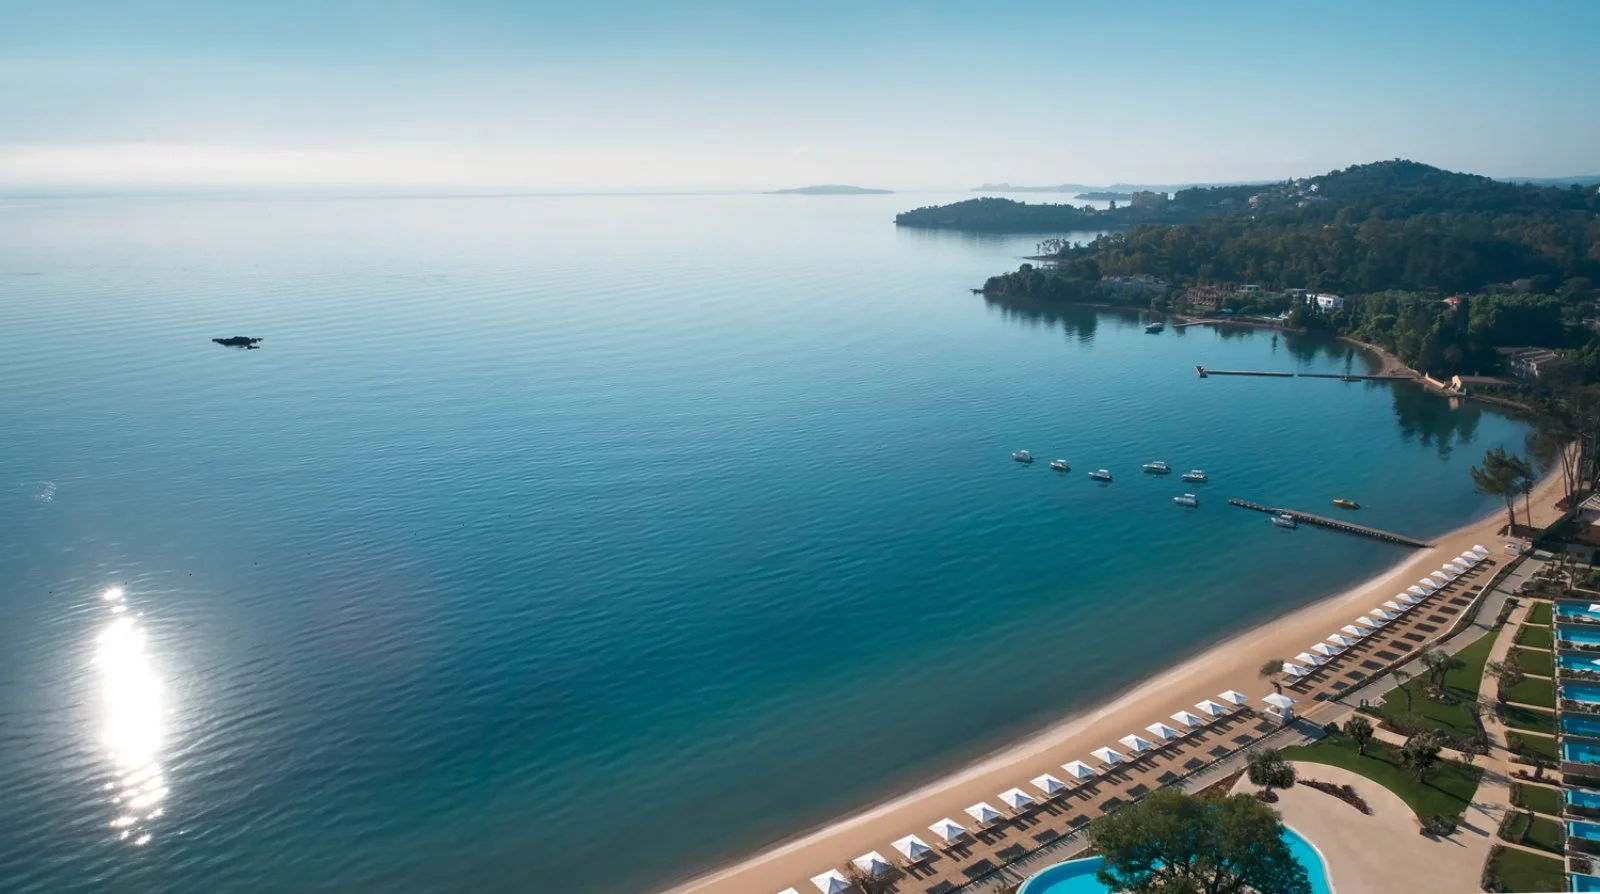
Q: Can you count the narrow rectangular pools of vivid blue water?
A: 9